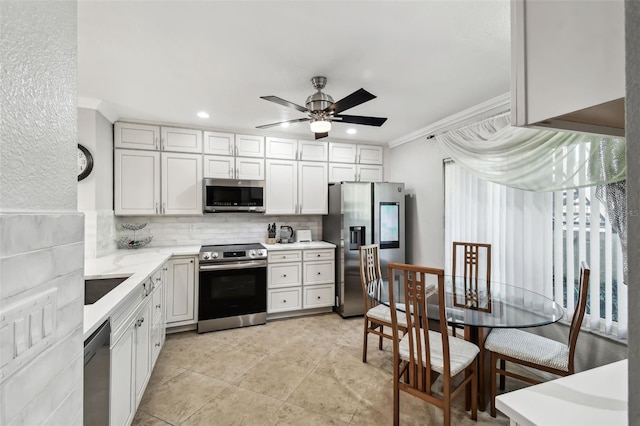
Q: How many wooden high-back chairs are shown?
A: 4